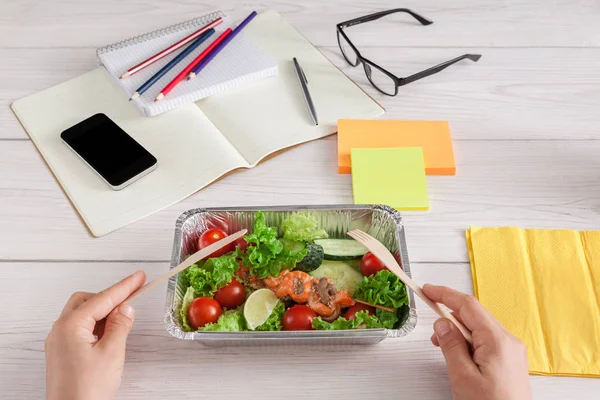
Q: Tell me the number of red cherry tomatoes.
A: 7